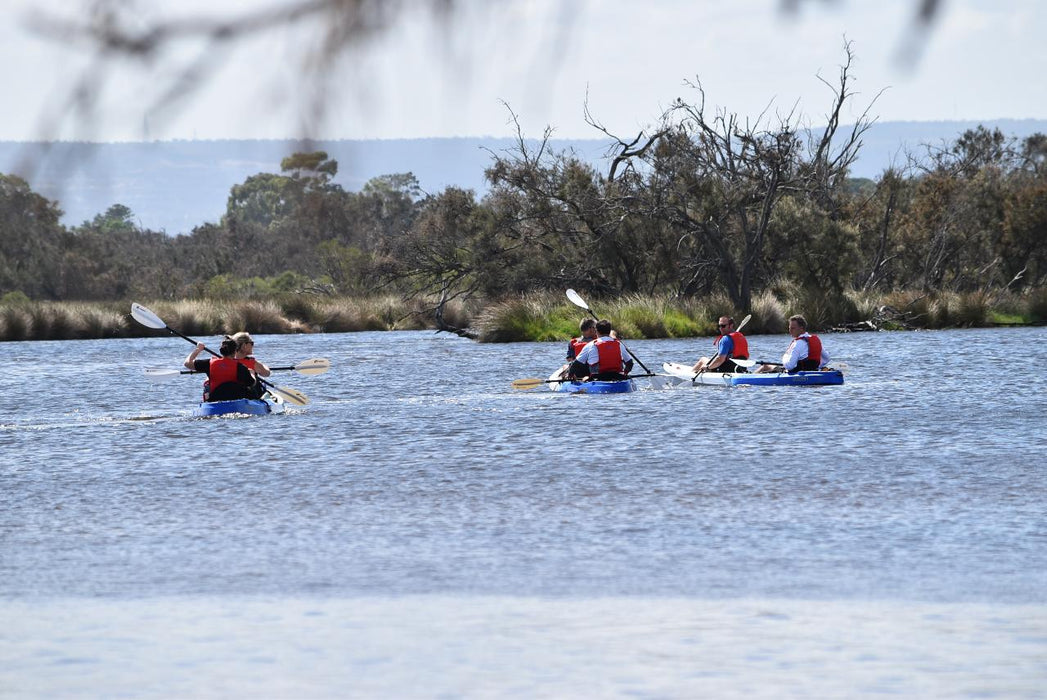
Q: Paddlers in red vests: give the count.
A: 6